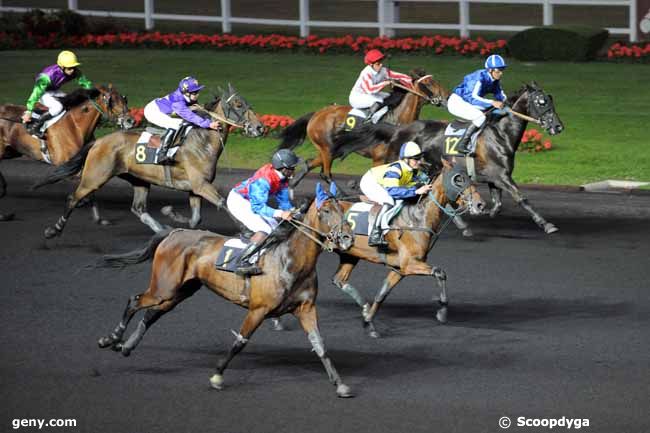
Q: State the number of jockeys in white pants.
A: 6